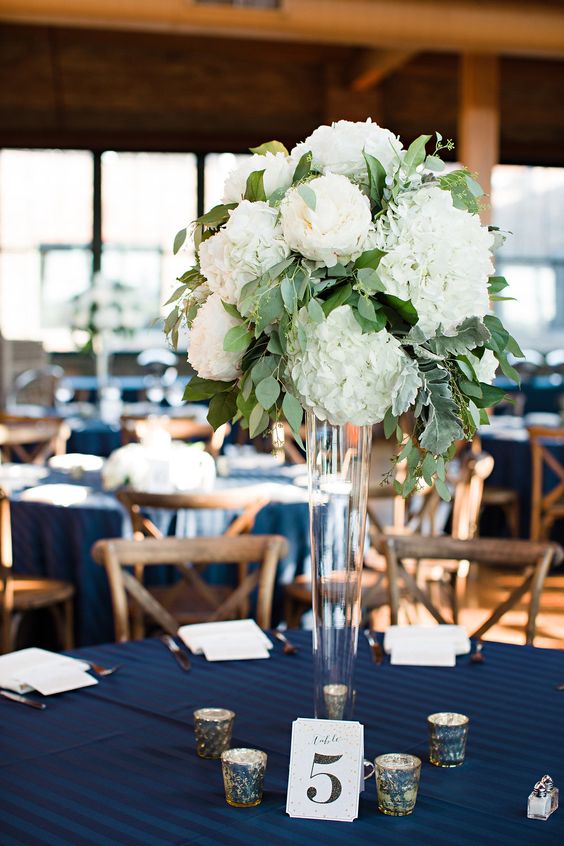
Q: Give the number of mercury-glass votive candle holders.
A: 5